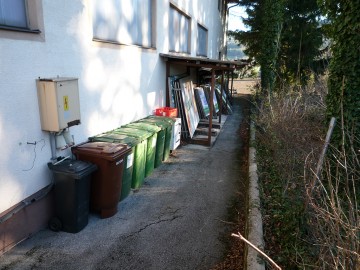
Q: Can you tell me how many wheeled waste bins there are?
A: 7